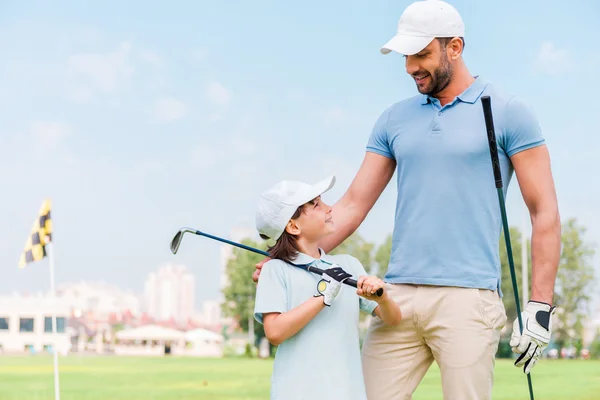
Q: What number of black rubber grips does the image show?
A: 2